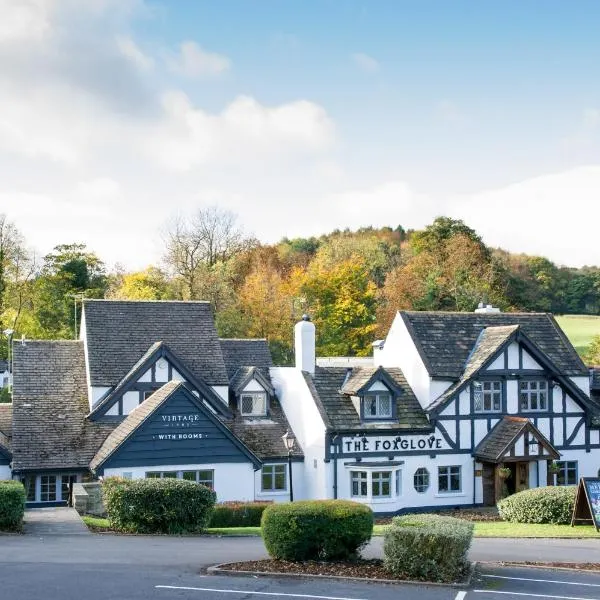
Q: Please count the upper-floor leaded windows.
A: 4